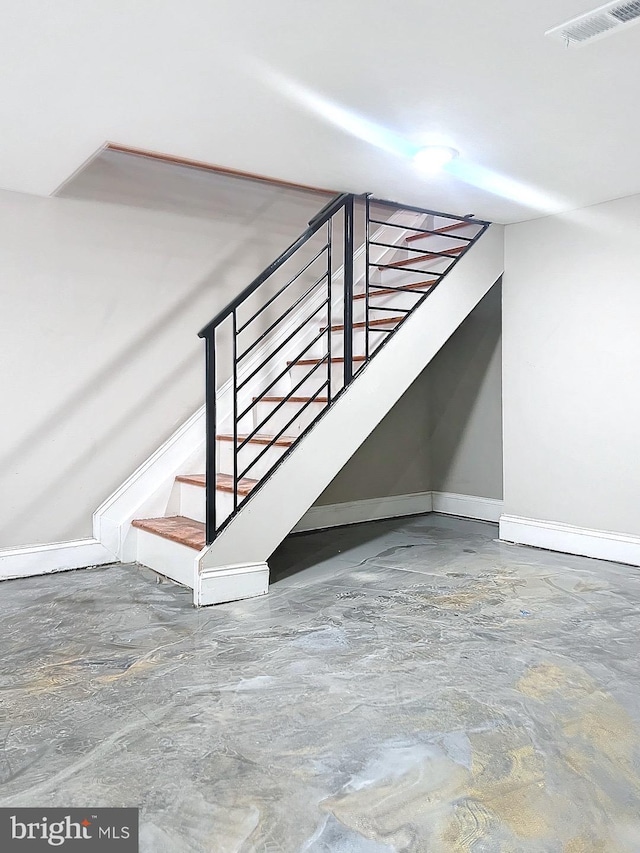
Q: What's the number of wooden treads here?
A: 9